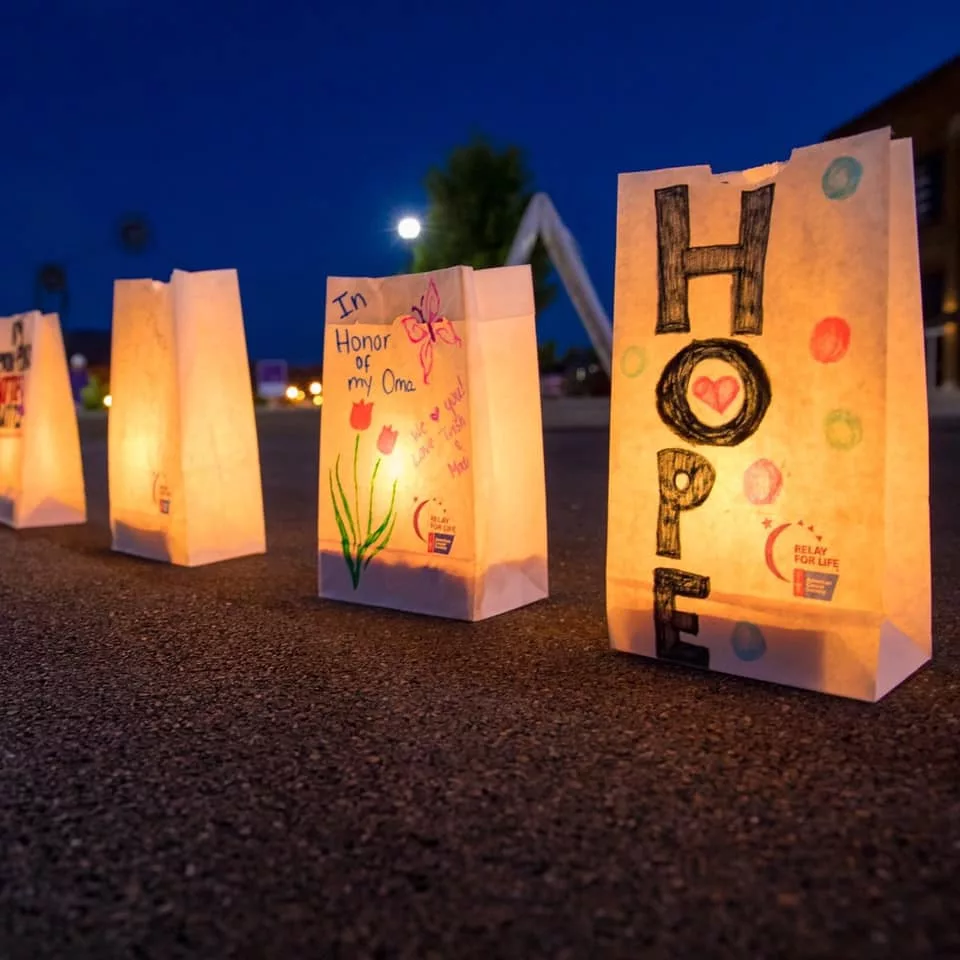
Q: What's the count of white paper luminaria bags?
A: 4